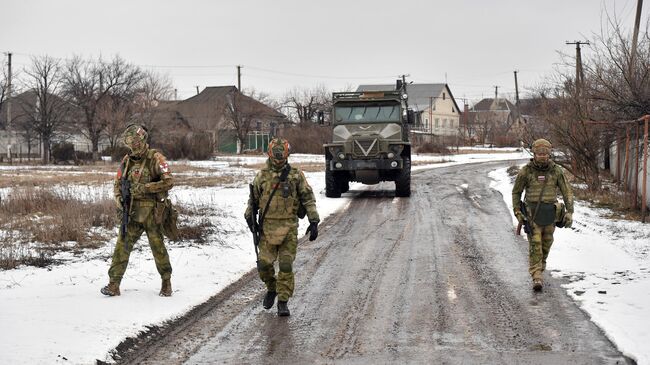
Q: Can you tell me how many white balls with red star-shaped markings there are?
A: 0